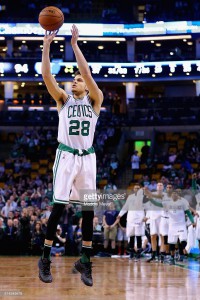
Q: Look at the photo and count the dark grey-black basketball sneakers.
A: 2